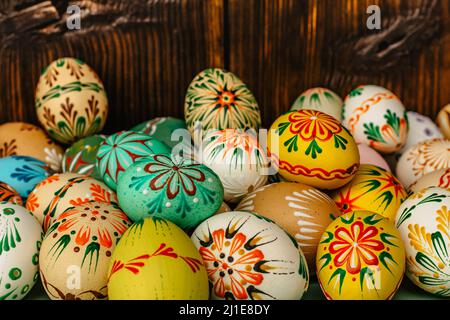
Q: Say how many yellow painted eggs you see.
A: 4